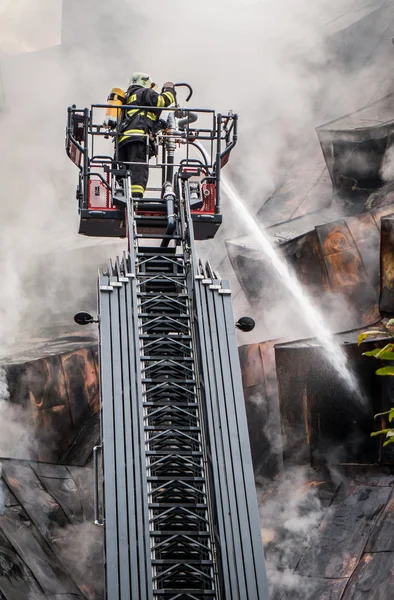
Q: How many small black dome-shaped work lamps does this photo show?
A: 2